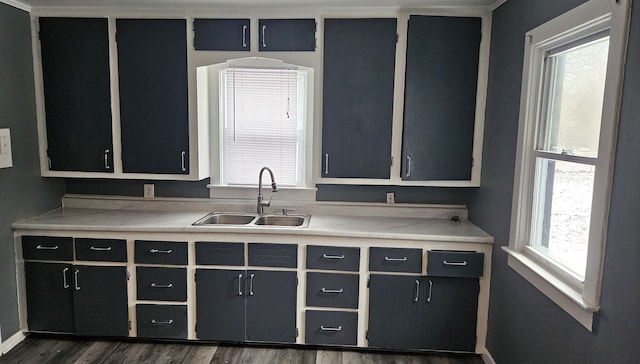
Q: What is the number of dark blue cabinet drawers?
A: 10